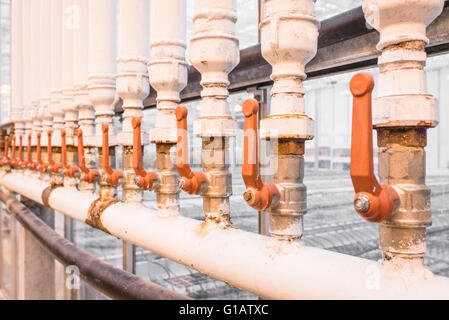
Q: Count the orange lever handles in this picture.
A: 13